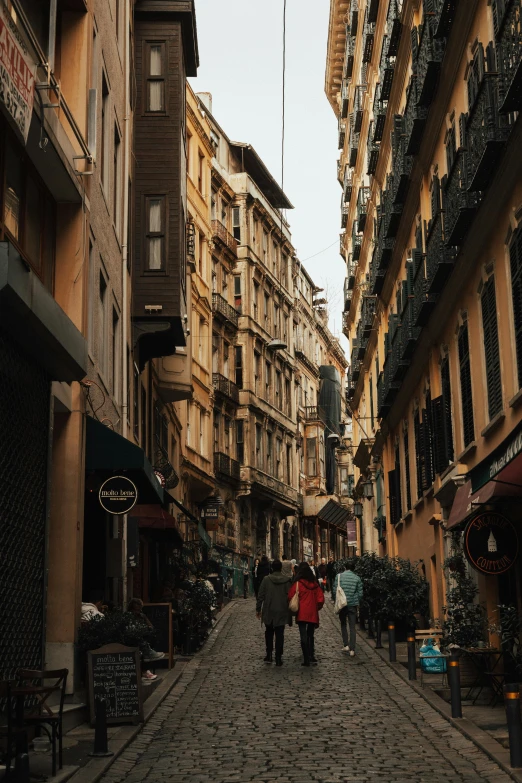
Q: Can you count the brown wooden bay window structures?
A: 1